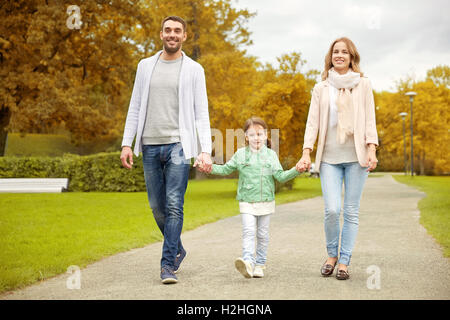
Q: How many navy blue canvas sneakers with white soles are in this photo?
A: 2